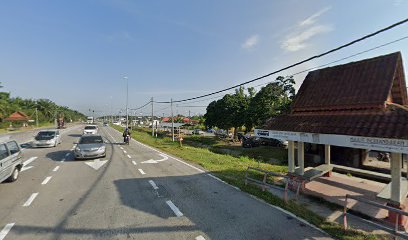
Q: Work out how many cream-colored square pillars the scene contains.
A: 4